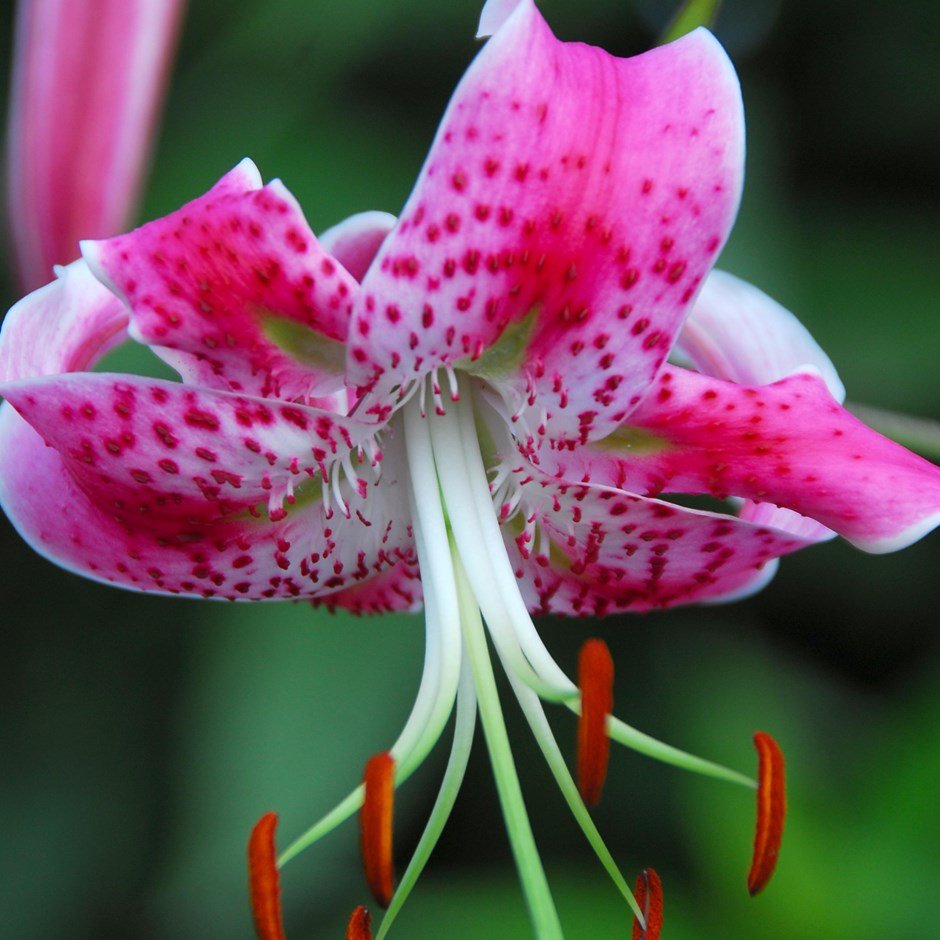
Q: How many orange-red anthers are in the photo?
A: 6